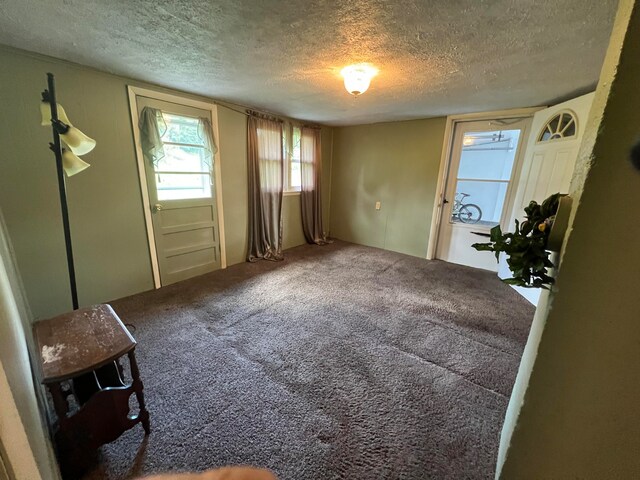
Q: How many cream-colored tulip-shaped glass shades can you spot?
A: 3